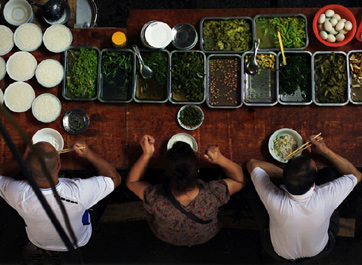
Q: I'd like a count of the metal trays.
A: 11